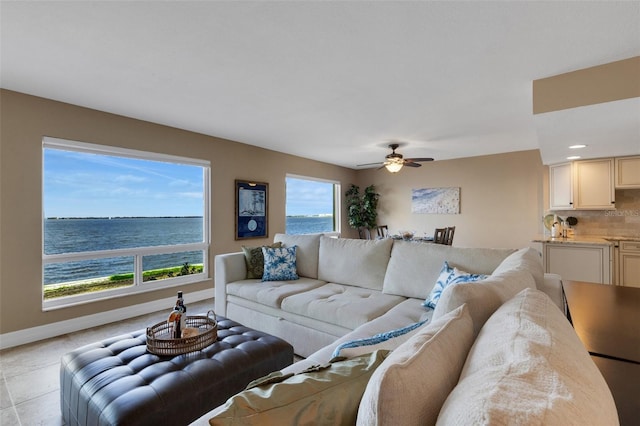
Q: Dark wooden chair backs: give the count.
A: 3